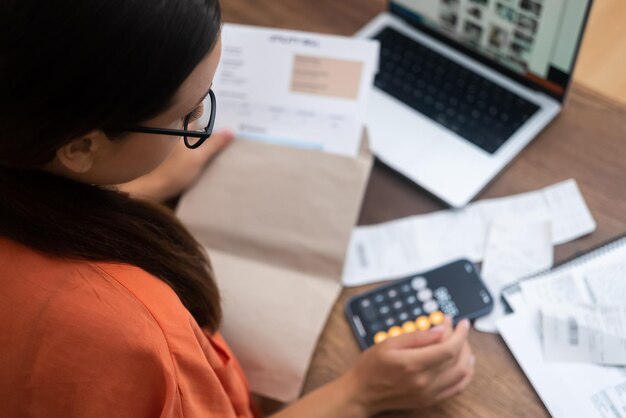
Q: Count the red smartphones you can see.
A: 0